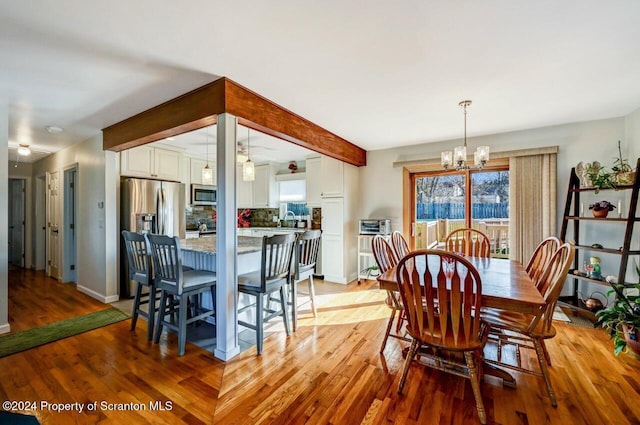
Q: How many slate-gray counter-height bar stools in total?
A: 4